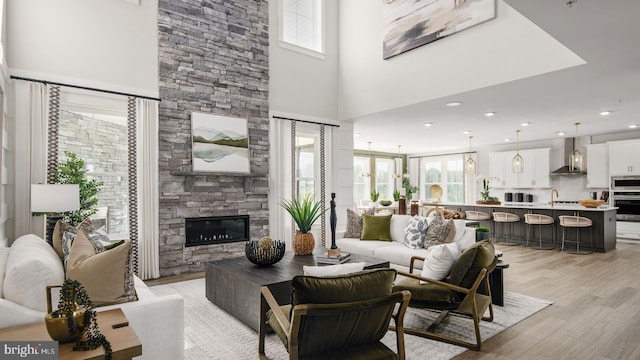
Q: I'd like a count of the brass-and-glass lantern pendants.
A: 3